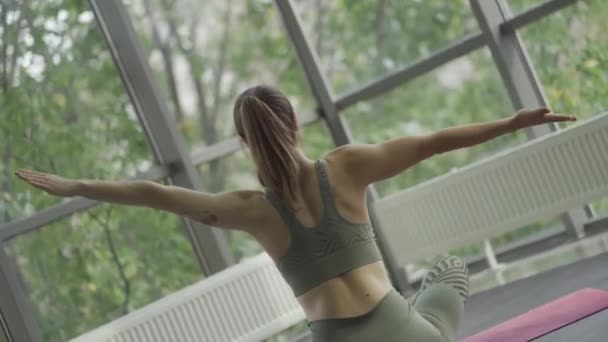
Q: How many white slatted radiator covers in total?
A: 2